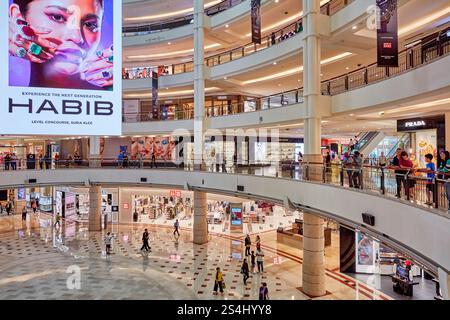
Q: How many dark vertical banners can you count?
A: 3